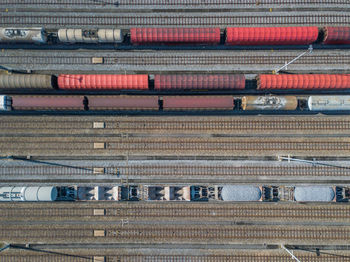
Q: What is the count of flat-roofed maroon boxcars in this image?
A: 3